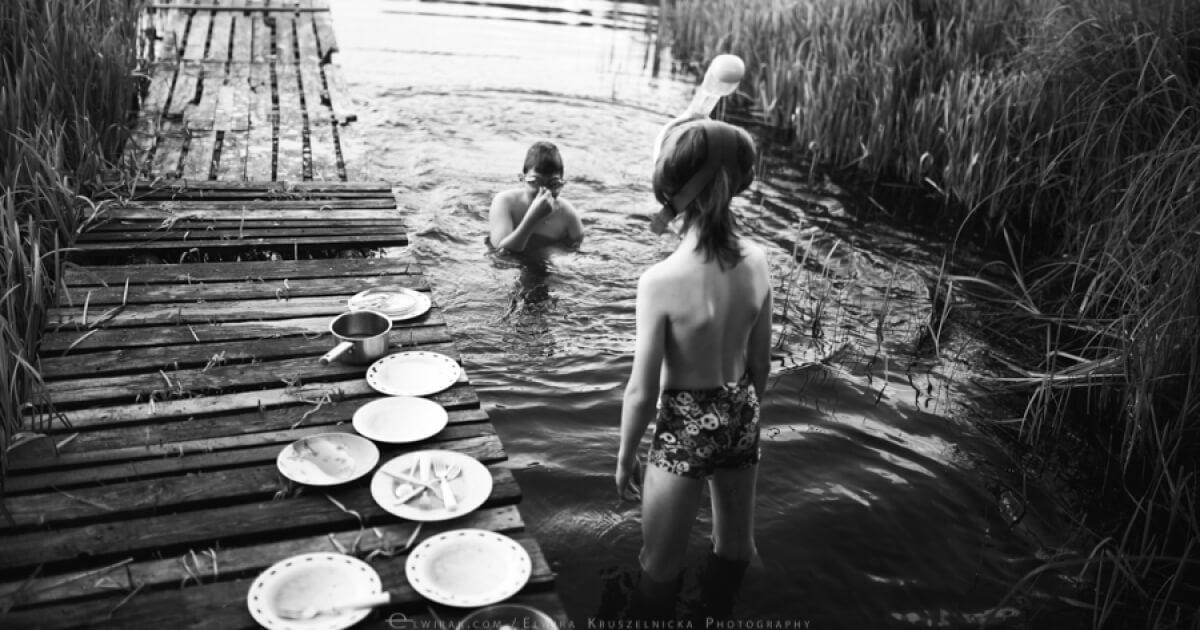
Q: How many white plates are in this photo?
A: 7